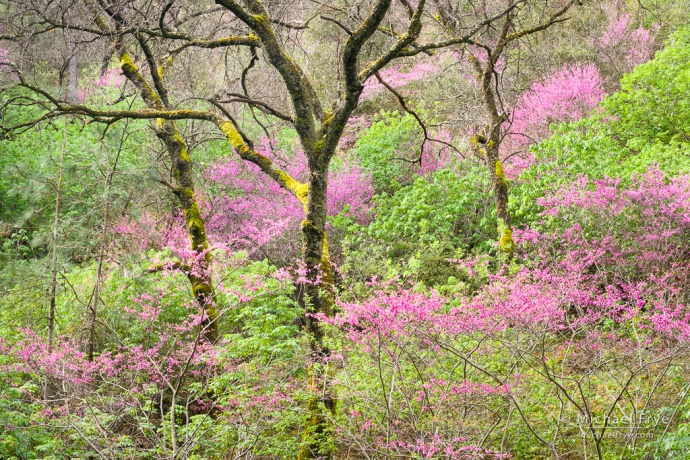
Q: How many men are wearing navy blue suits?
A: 0